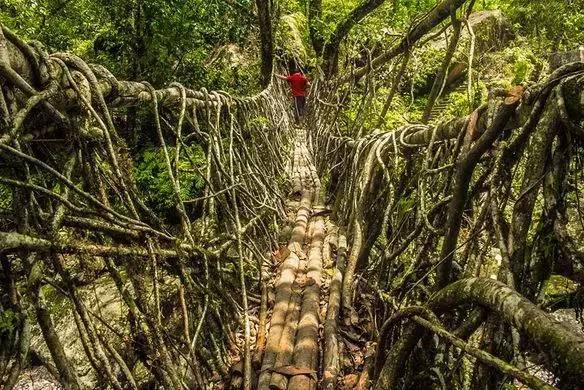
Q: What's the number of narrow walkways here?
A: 1